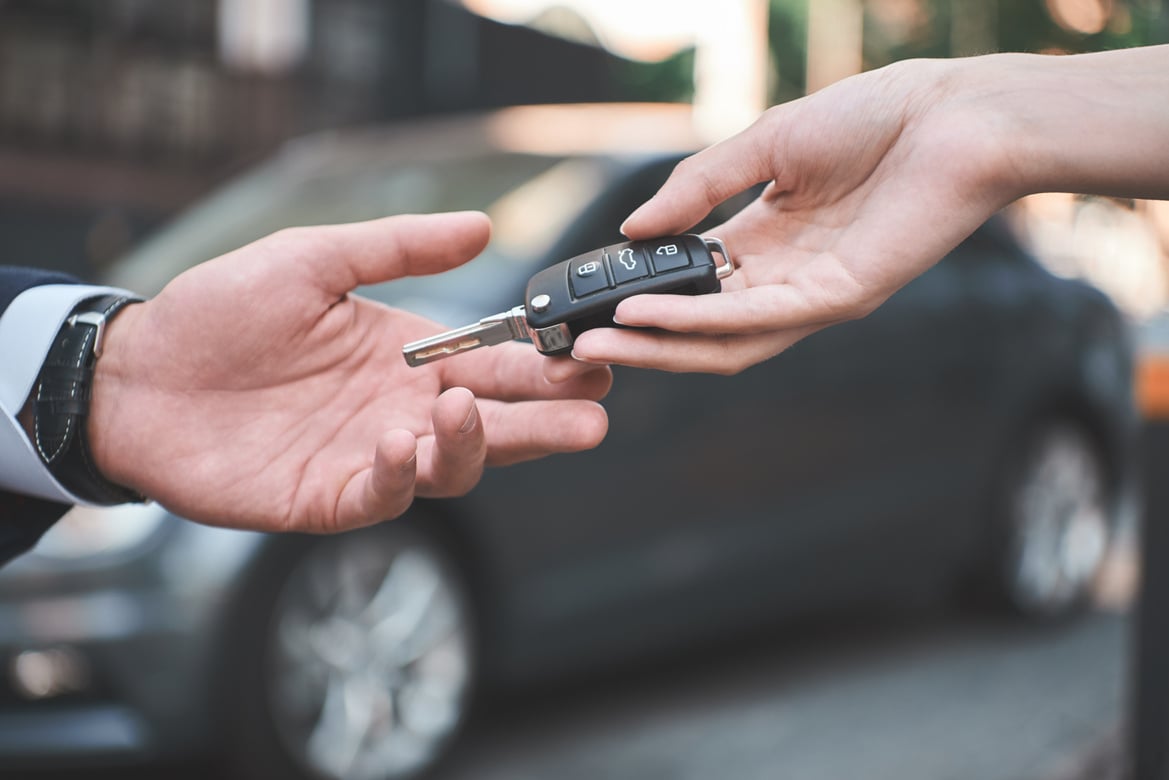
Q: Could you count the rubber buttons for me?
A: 3